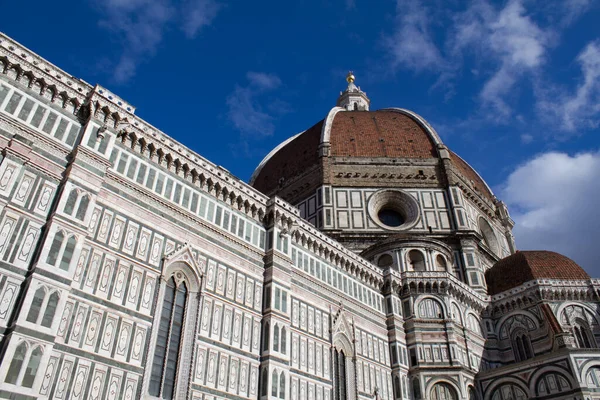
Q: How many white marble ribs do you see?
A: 4